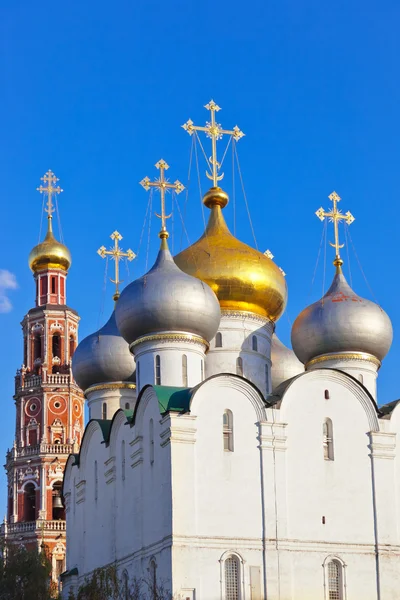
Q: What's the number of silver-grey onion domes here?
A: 4